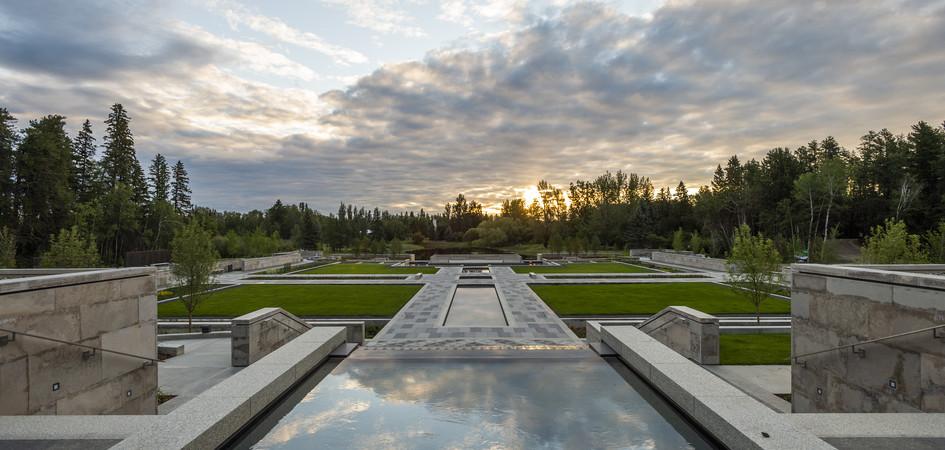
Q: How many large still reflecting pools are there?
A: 2